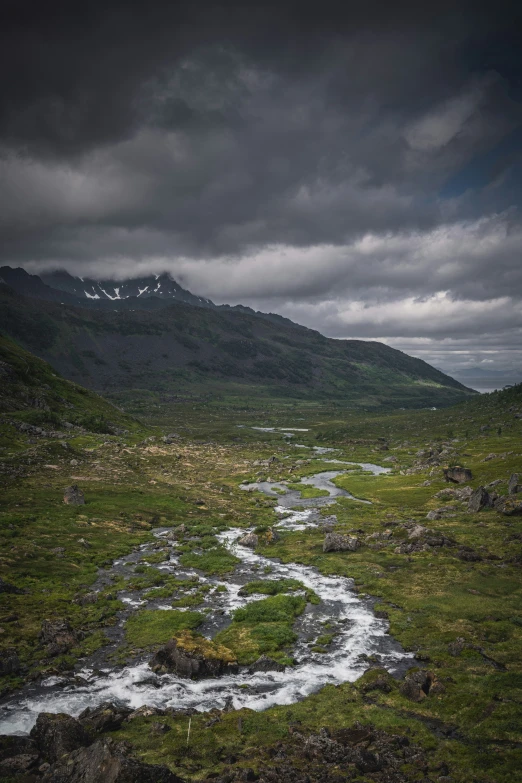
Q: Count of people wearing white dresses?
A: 0